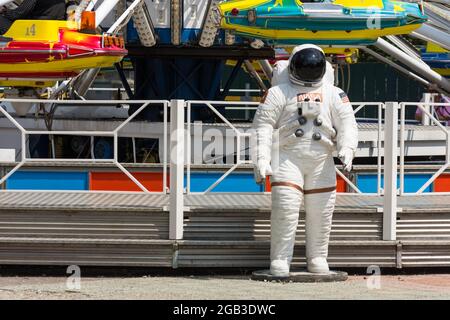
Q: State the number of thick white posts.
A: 2